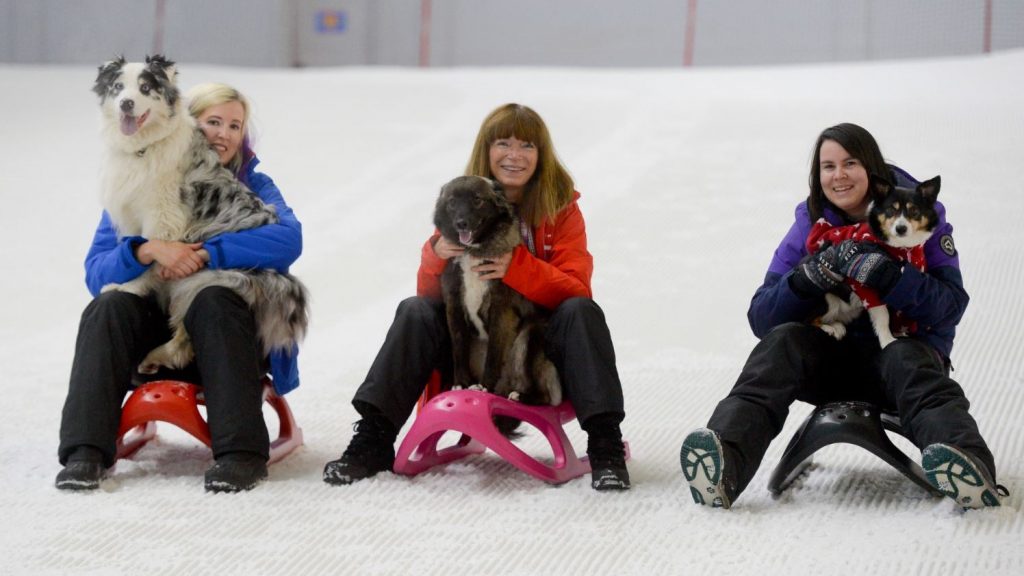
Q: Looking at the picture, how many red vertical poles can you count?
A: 4